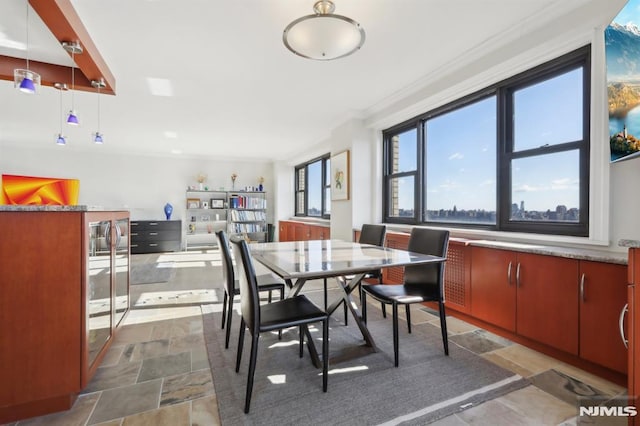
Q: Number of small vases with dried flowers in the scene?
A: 3